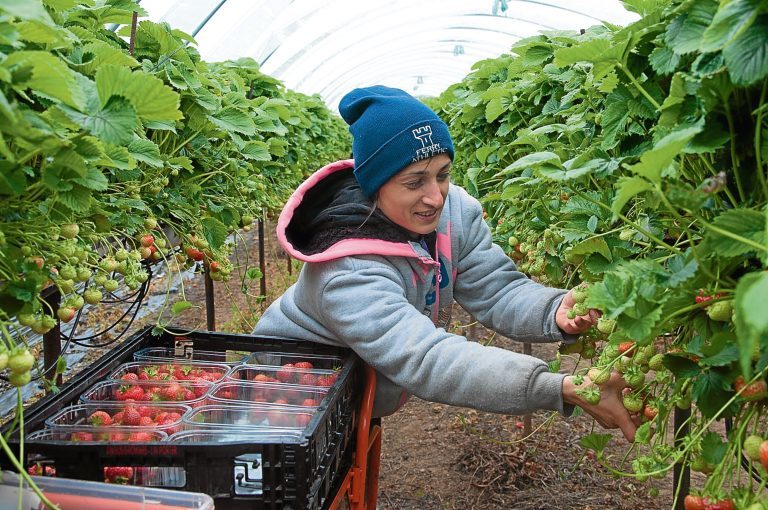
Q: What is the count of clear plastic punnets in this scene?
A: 10